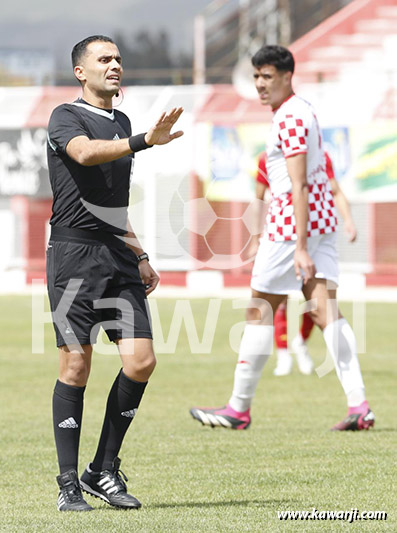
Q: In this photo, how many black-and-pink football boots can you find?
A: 2